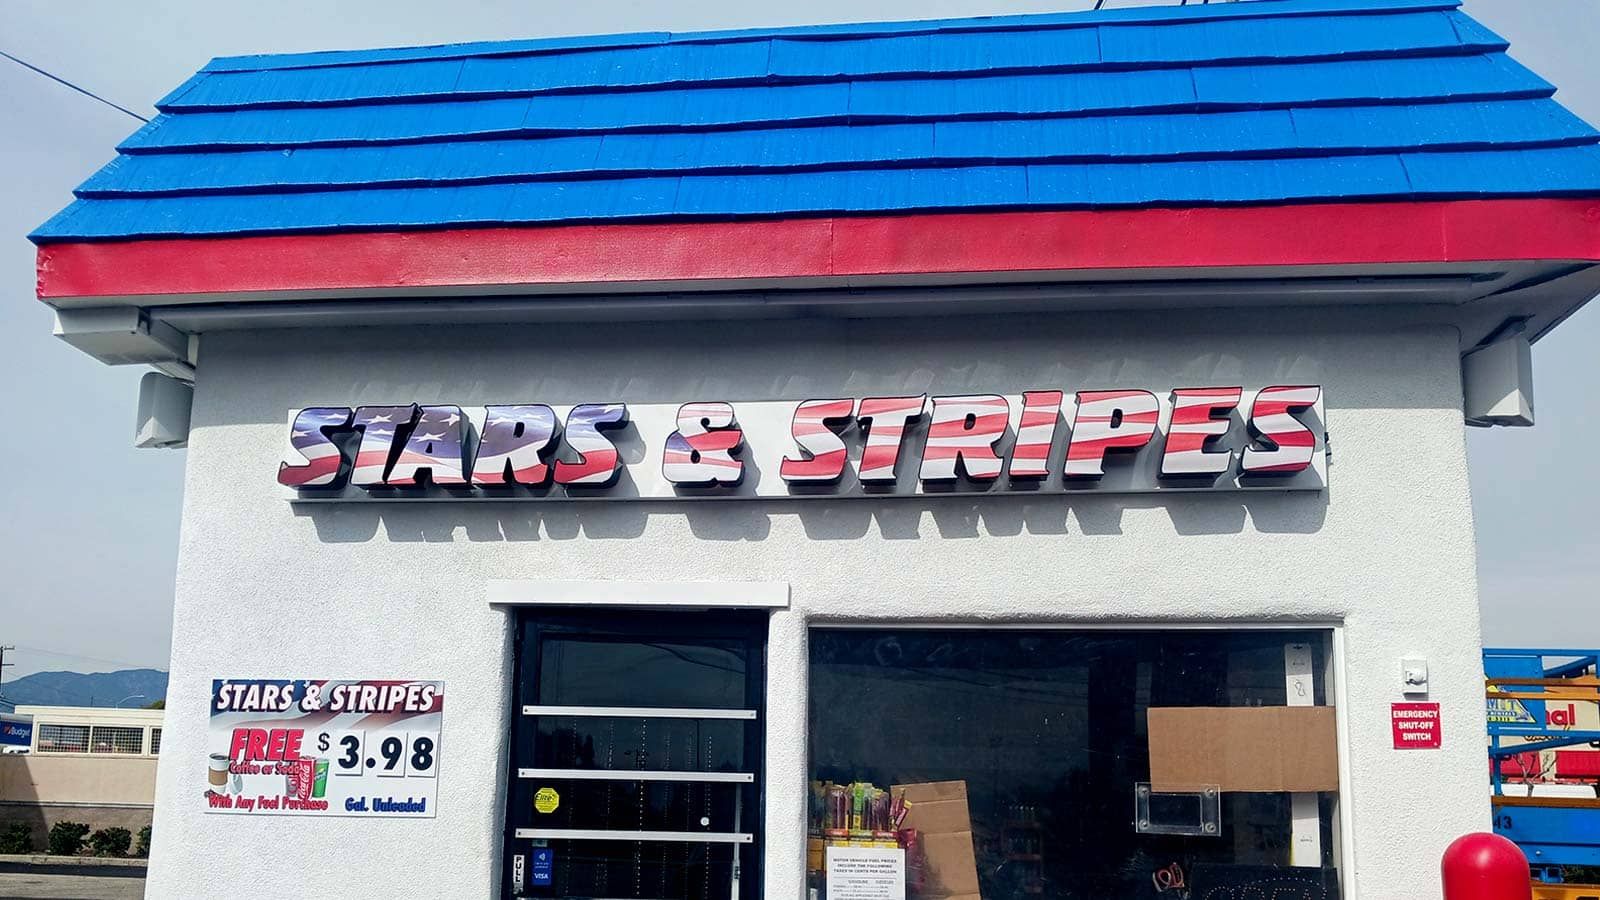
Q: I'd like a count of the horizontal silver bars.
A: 3